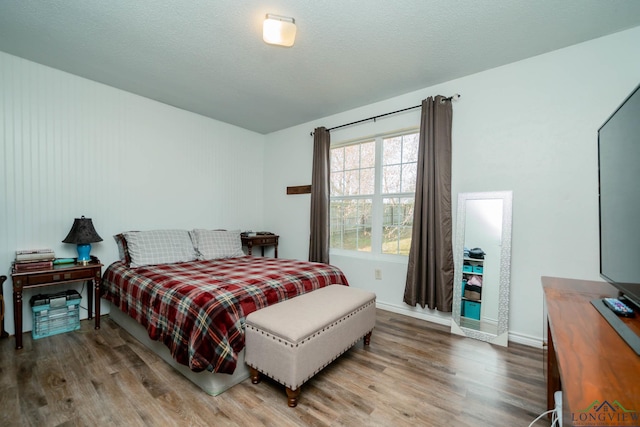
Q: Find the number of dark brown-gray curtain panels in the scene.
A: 2